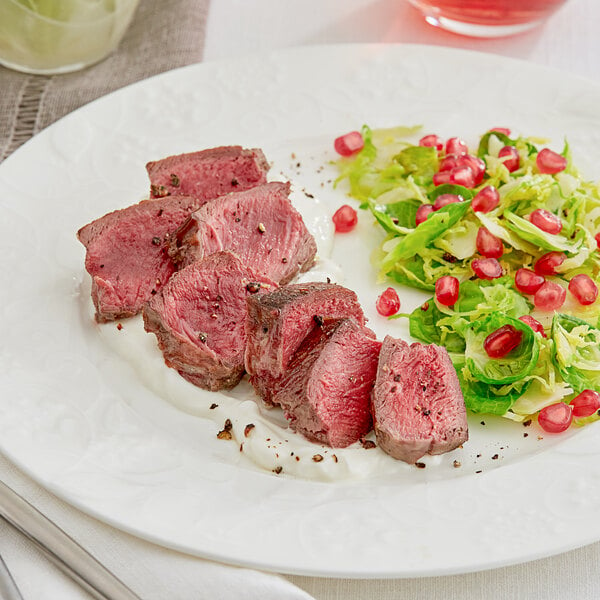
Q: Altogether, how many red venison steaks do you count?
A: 7